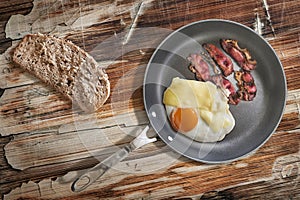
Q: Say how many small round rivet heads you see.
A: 2